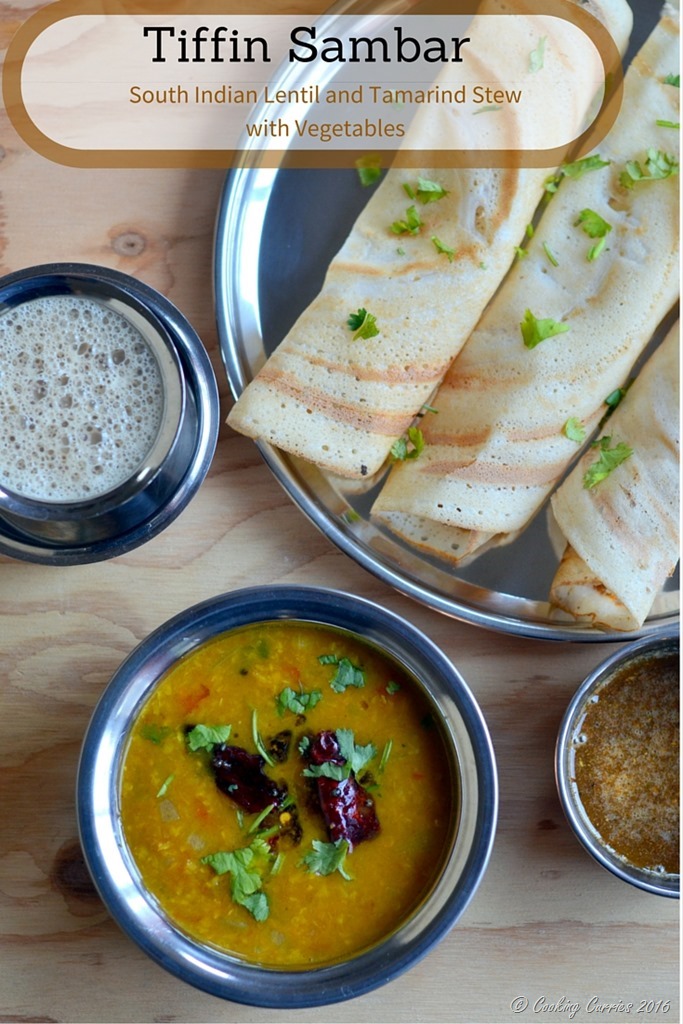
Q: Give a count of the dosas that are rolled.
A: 3